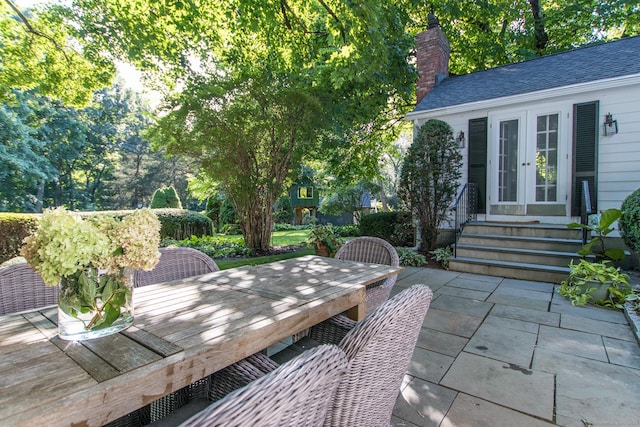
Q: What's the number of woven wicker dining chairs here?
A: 5